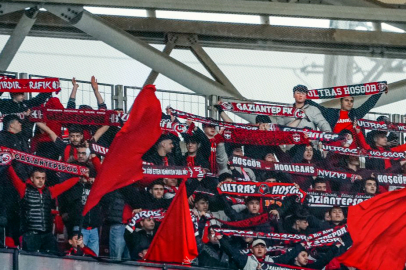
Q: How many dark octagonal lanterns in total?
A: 0